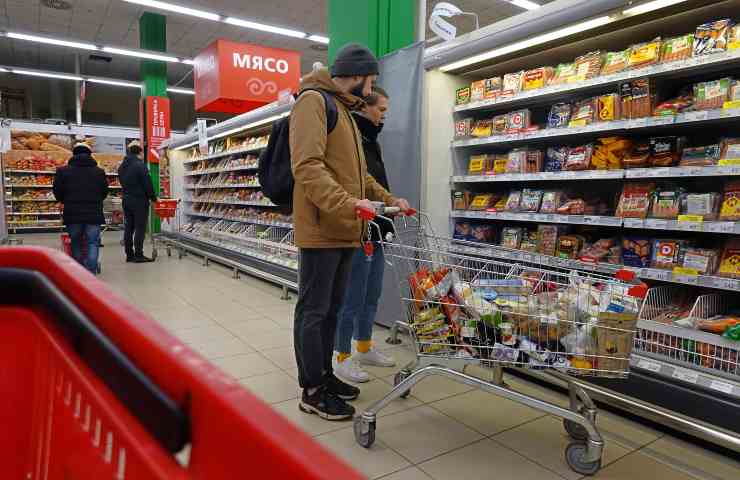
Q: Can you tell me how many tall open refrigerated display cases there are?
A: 2